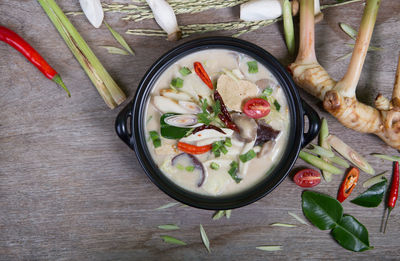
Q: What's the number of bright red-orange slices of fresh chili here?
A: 3